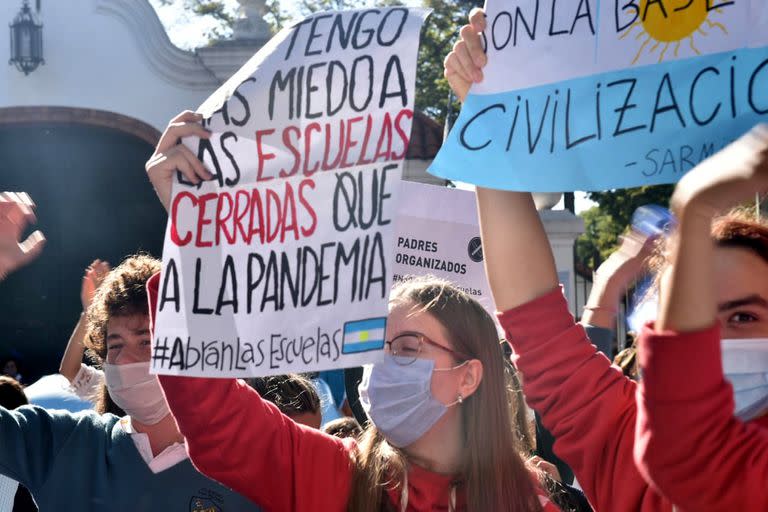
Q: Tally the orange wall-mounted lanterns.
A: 0